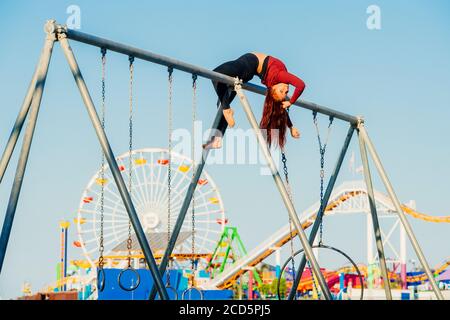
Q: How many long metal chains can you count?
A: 6